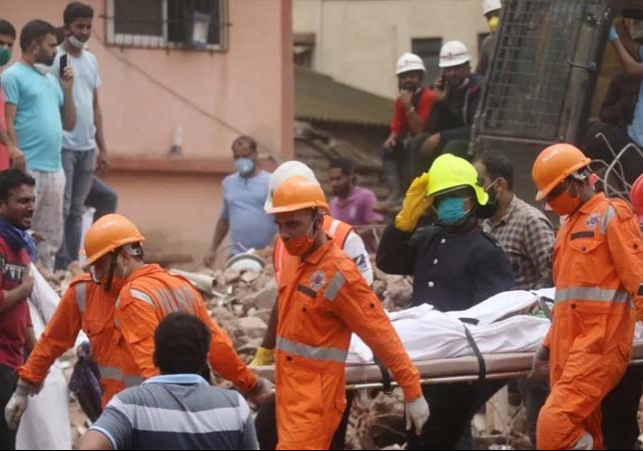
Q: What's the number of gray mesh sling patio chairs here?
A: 0